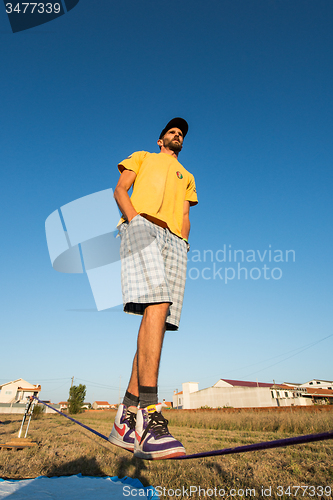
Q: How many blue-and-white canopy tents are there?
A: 0